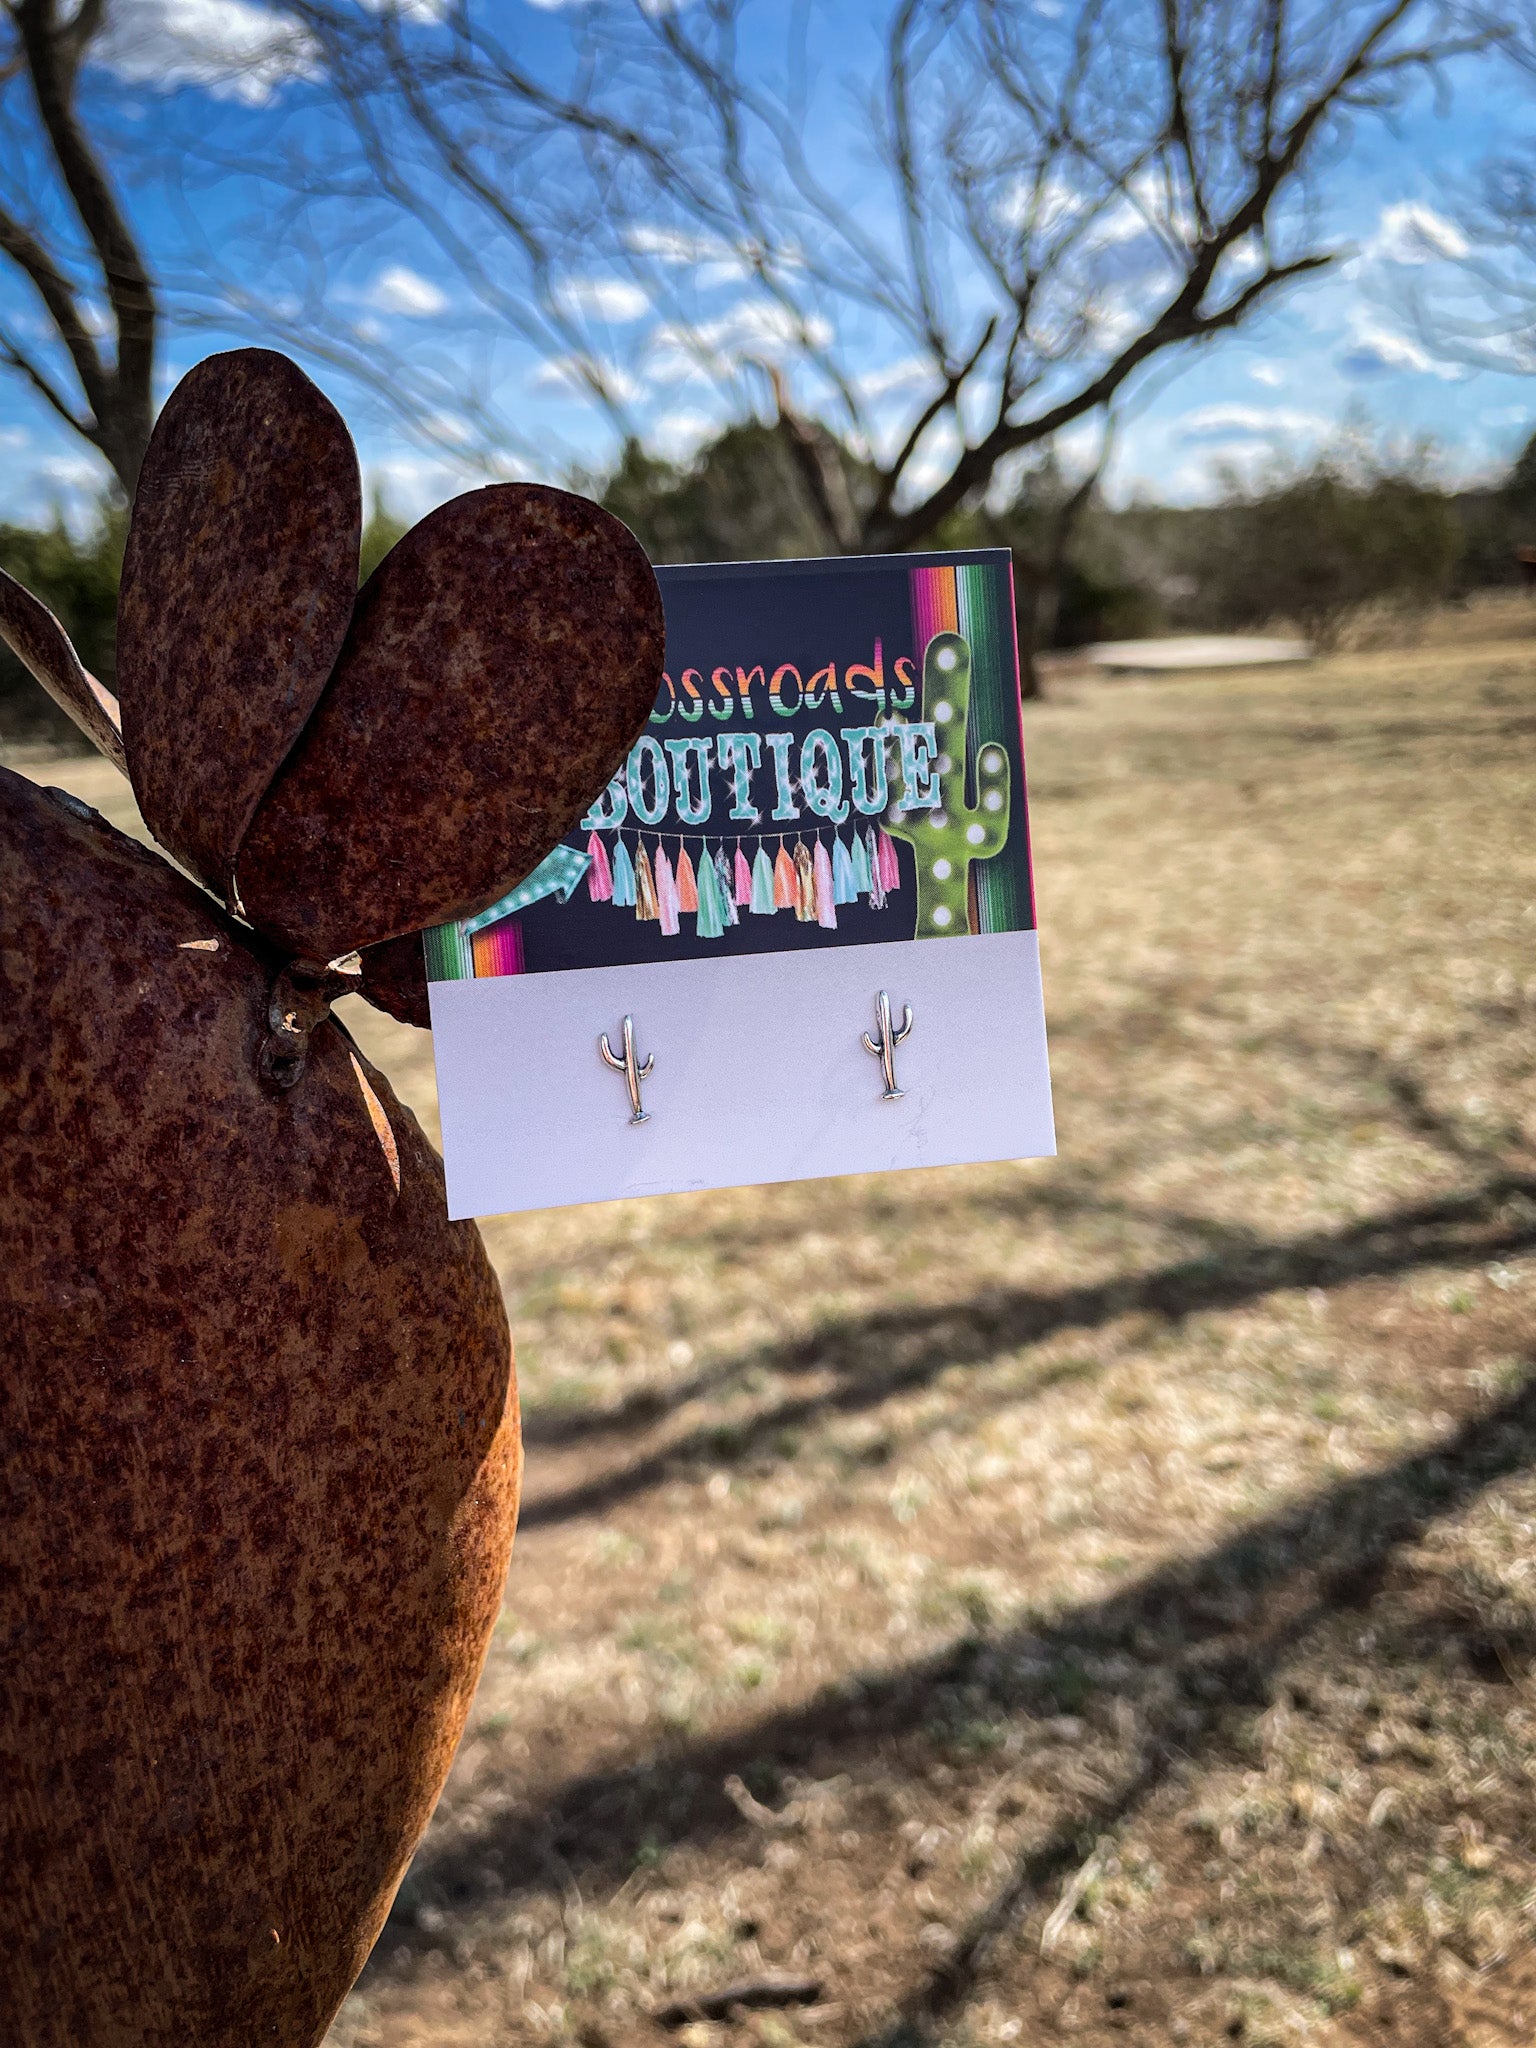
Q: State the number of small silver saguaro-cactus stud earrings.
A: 2